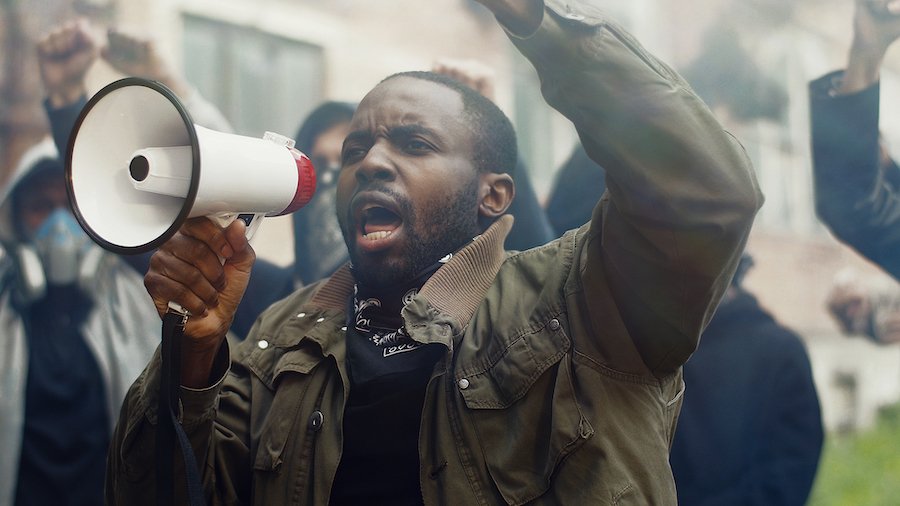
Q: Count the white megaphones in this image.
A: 1